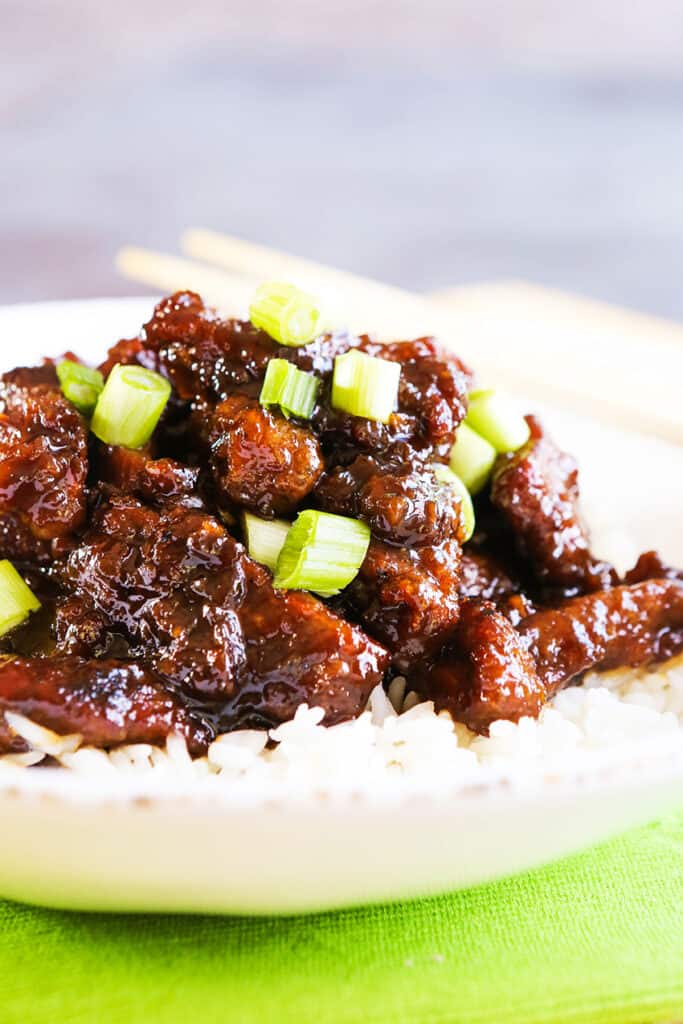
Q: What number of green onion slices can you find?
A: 11